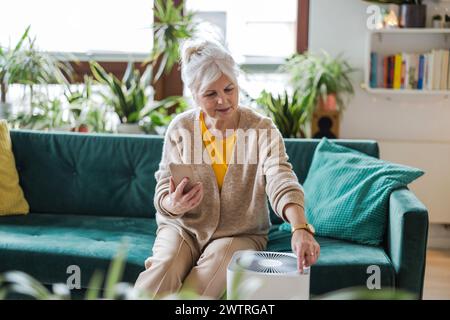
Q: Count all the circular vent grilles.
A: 1